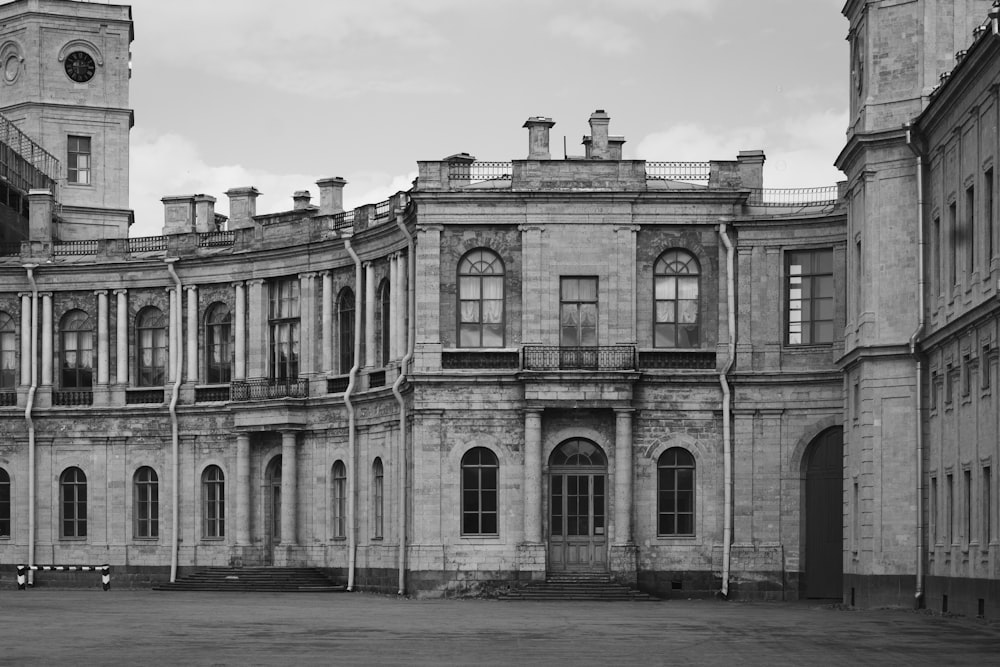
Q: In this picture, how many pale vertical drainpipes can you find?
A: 6